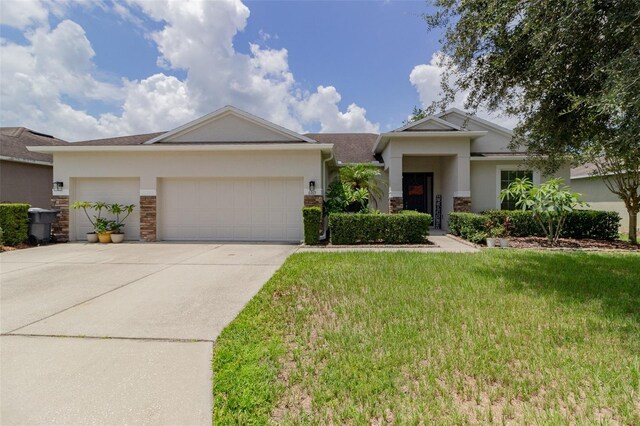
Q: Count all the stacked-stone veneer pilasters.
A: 5